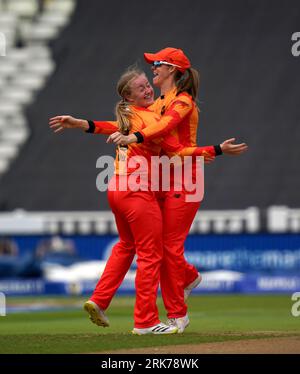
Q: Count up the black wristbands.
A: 3